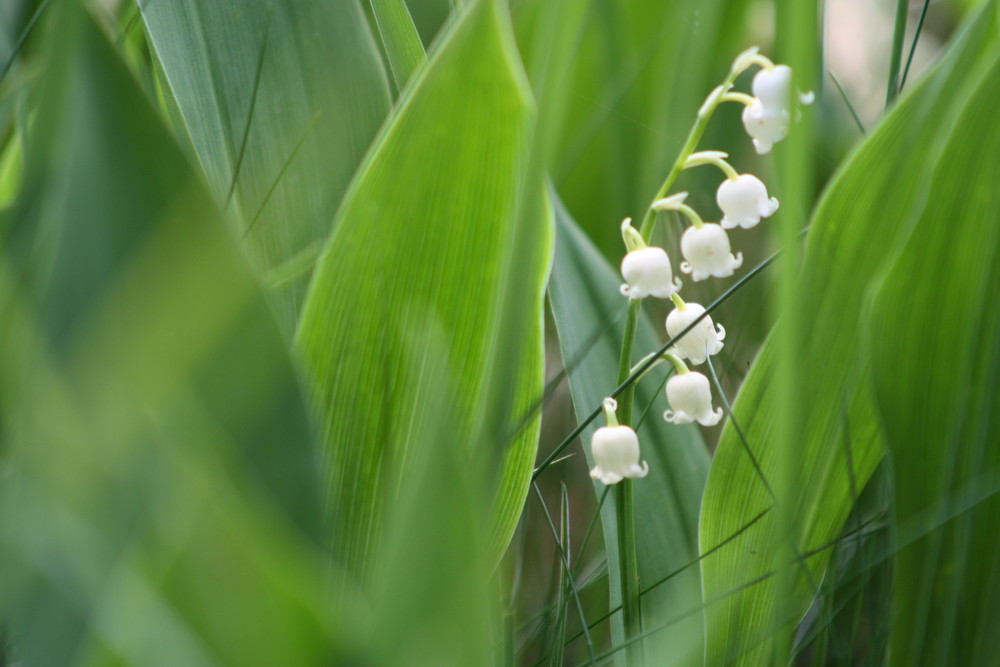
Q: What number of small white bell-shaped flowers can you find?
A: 8